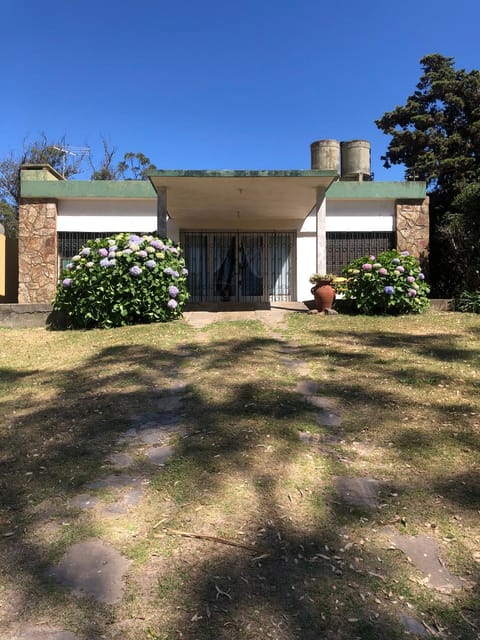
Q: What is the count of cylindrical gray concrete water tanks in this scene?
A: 2